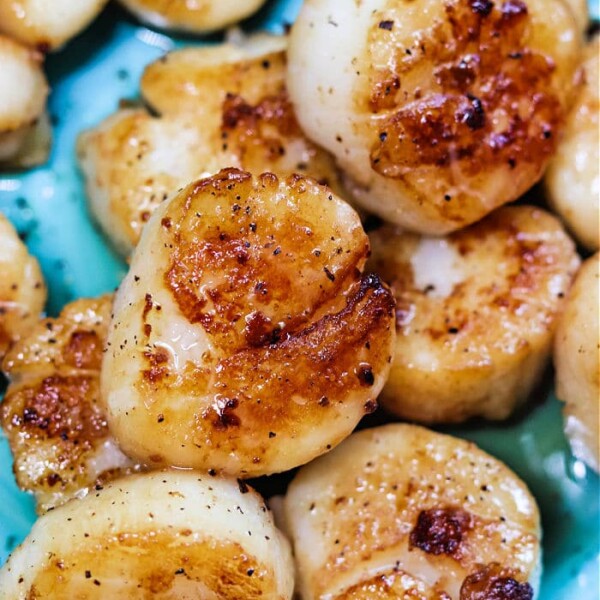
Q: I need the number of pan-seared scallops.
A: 13